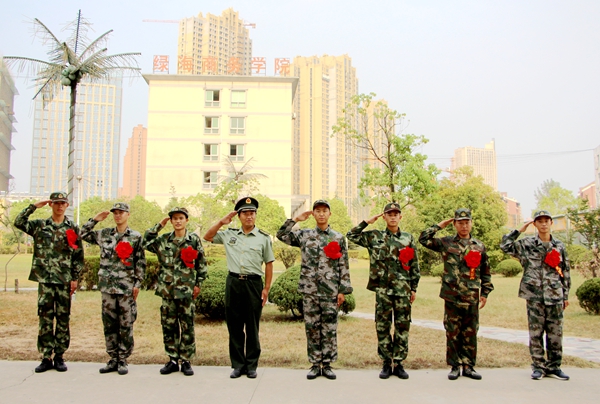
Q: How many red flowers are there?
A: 7